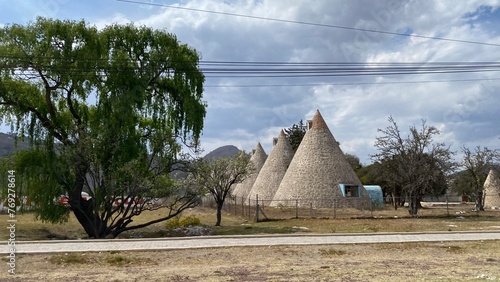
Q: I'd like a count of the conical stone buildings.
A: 4